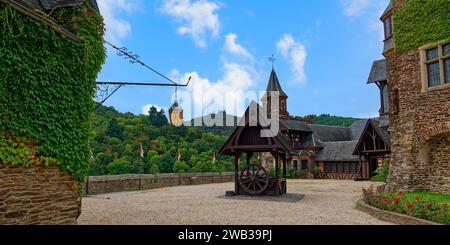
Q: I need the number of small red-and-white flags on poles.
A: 4